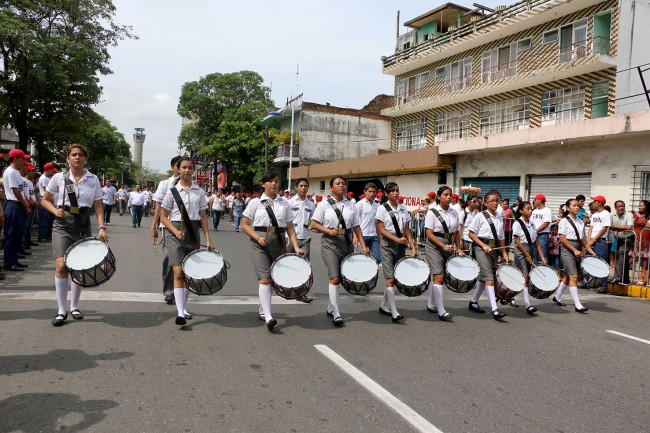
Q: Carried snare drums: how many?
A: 9